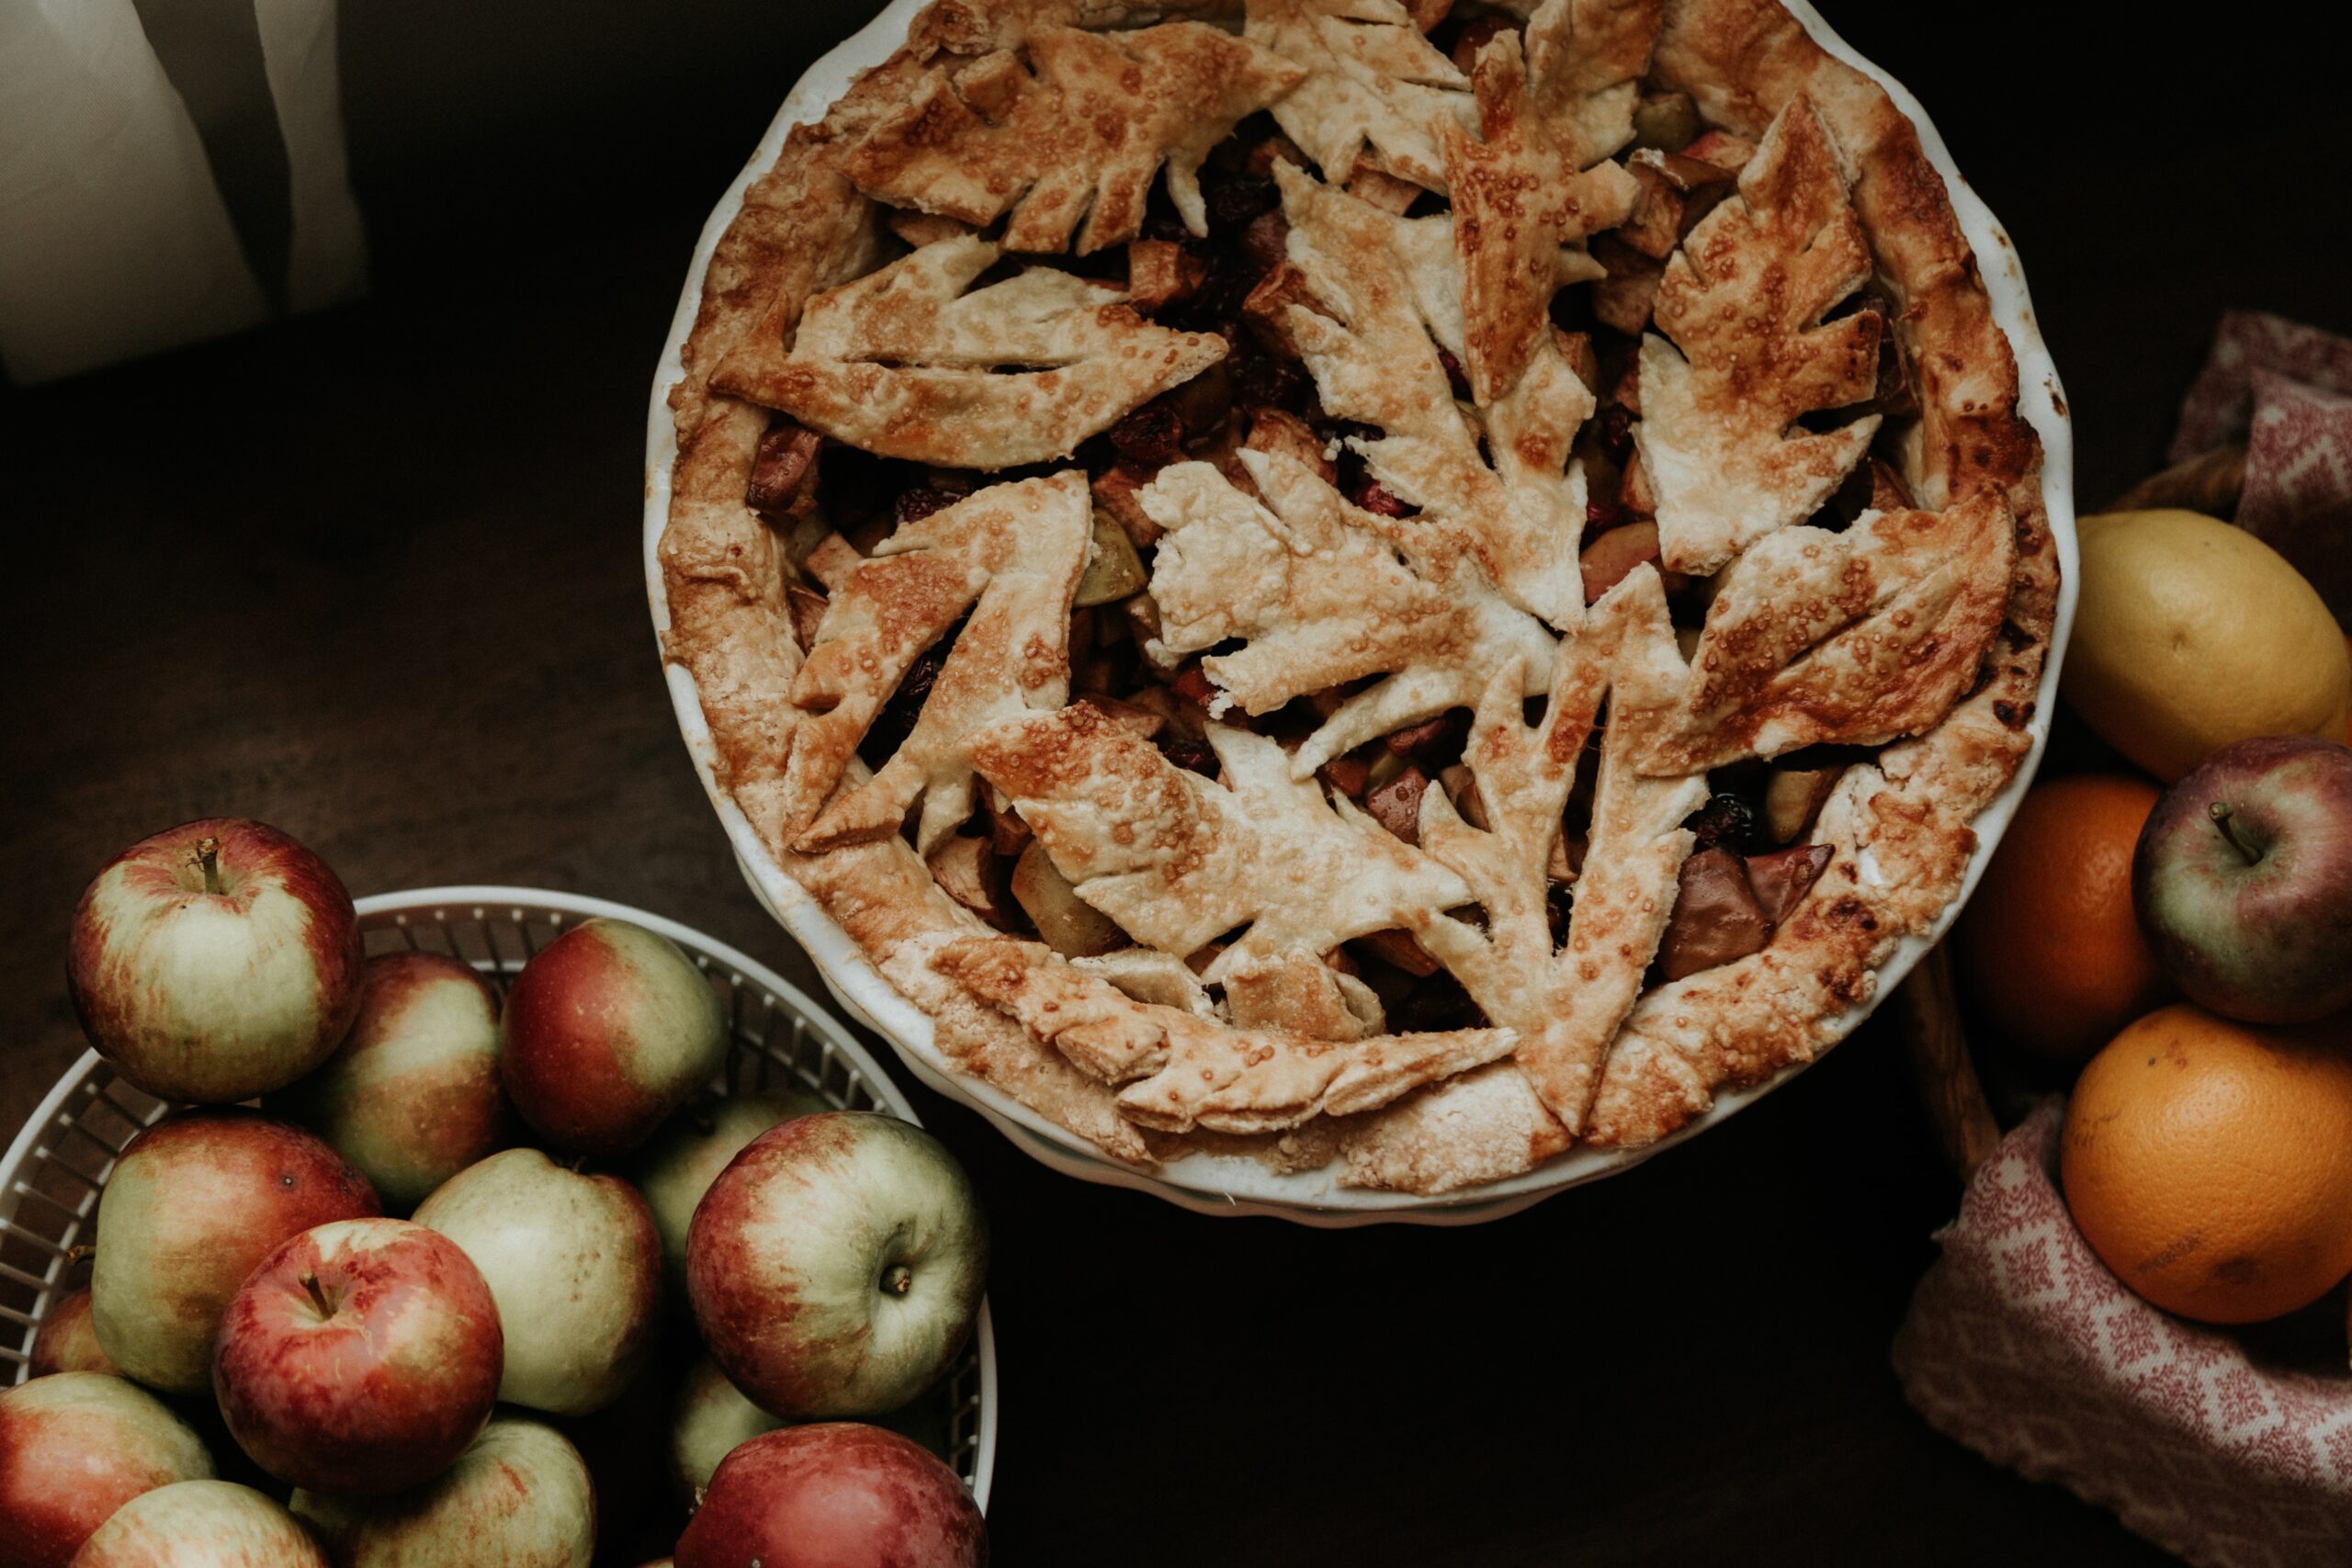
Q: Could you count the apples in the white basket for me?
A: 14